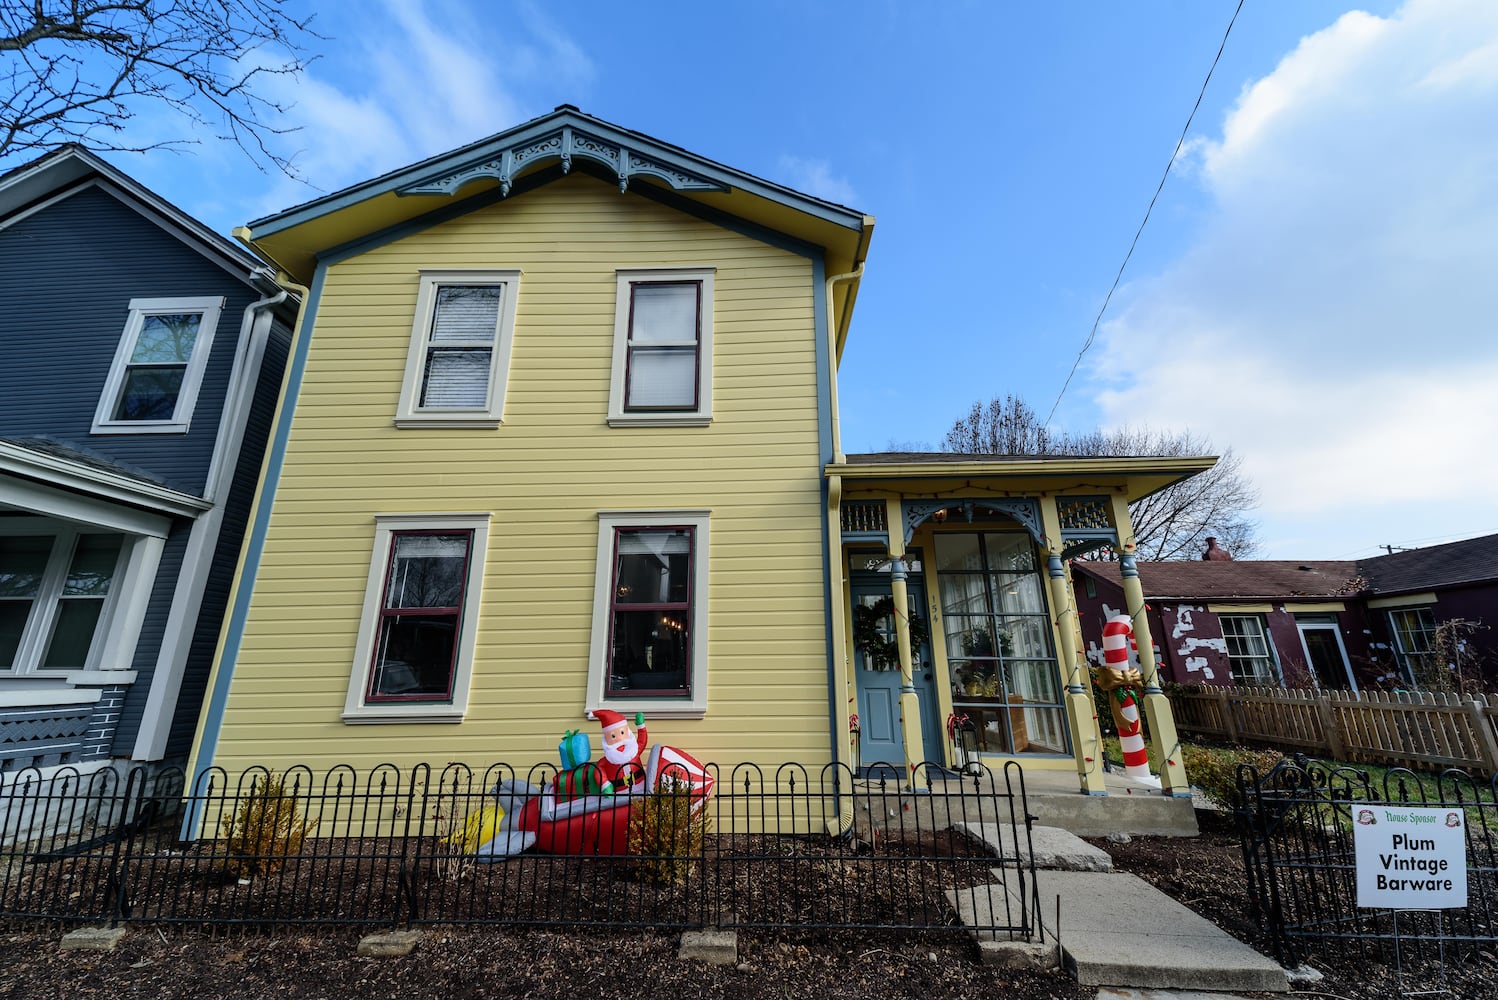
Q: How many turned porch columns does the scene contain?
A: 3